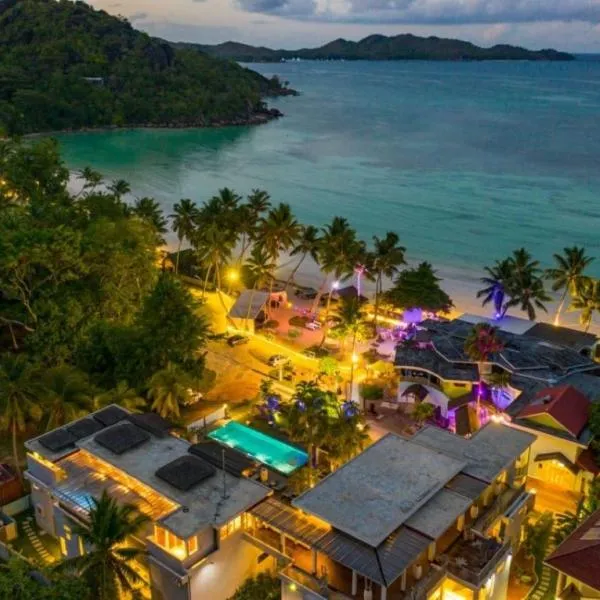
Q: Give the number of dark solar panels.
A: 5